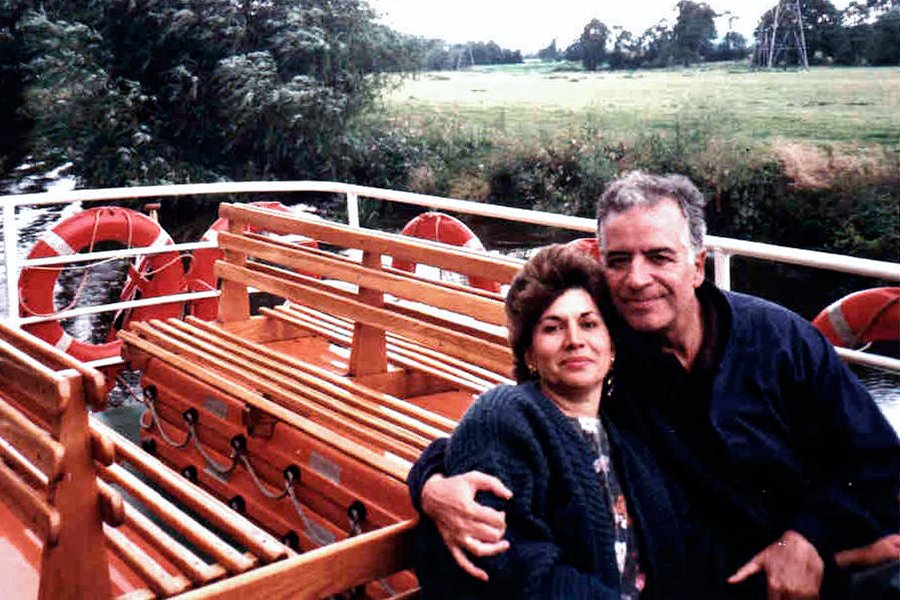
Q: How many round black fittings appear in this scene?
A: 9